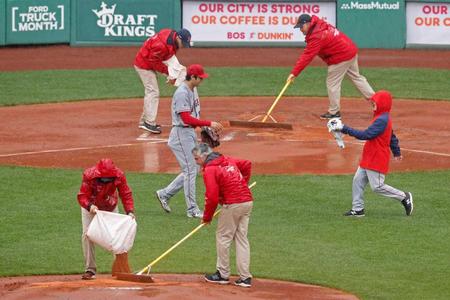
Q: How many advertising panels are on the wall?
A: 5